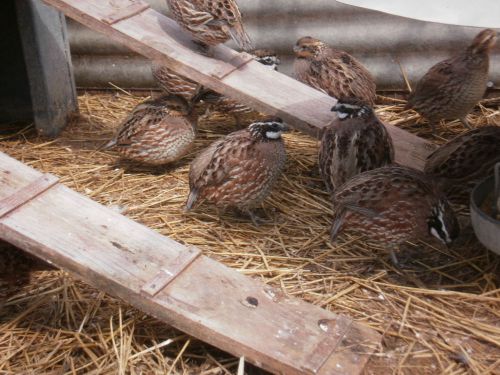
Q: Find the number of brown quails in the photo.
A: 10